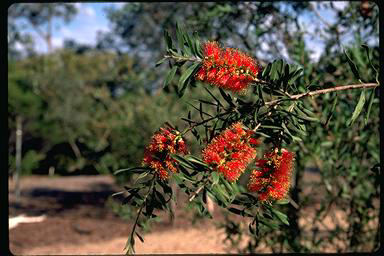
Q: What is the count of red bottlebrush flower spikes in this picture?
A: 4